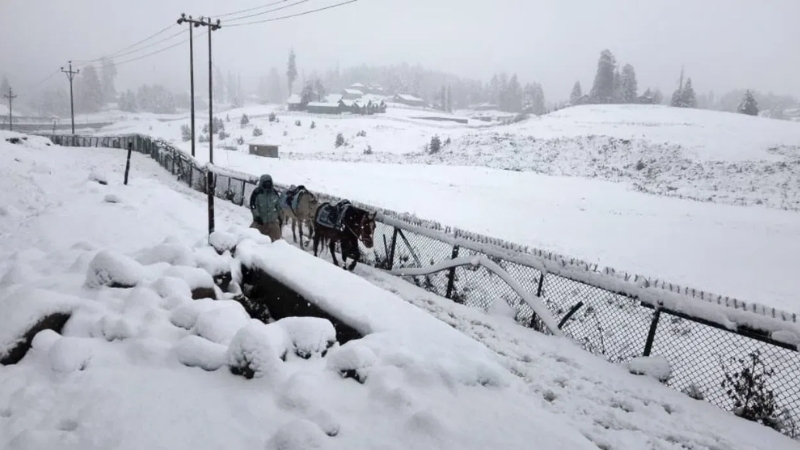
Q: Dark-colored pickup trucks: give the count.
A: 0